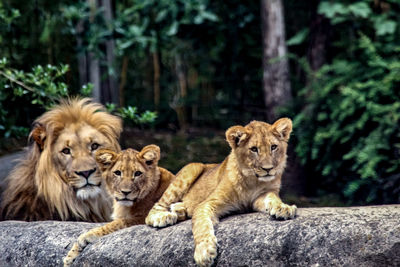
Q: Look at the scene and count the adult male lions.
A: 1